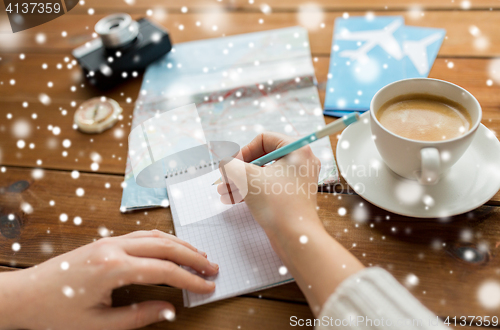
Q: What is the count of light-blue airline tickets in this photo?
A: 2